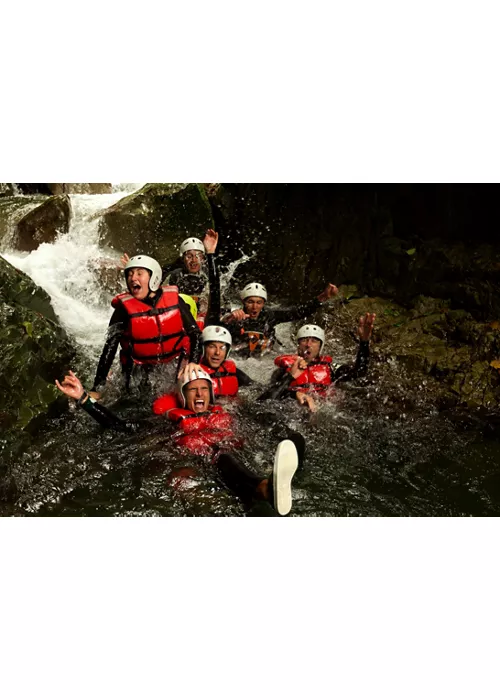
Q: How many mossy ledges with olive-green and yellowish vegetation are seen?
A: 1